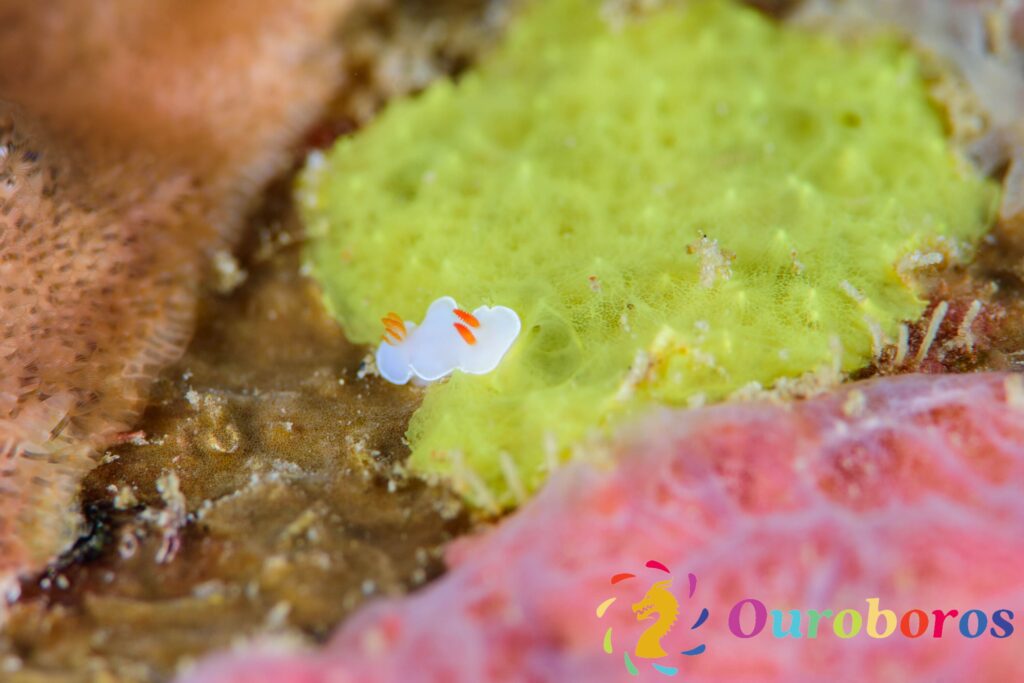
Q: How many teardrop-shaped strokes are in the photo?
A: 9